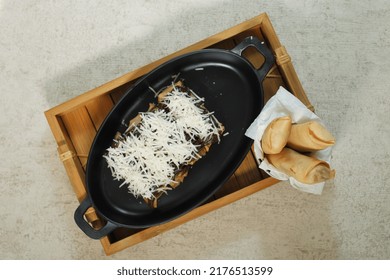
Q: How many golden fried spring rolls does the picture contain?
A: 3